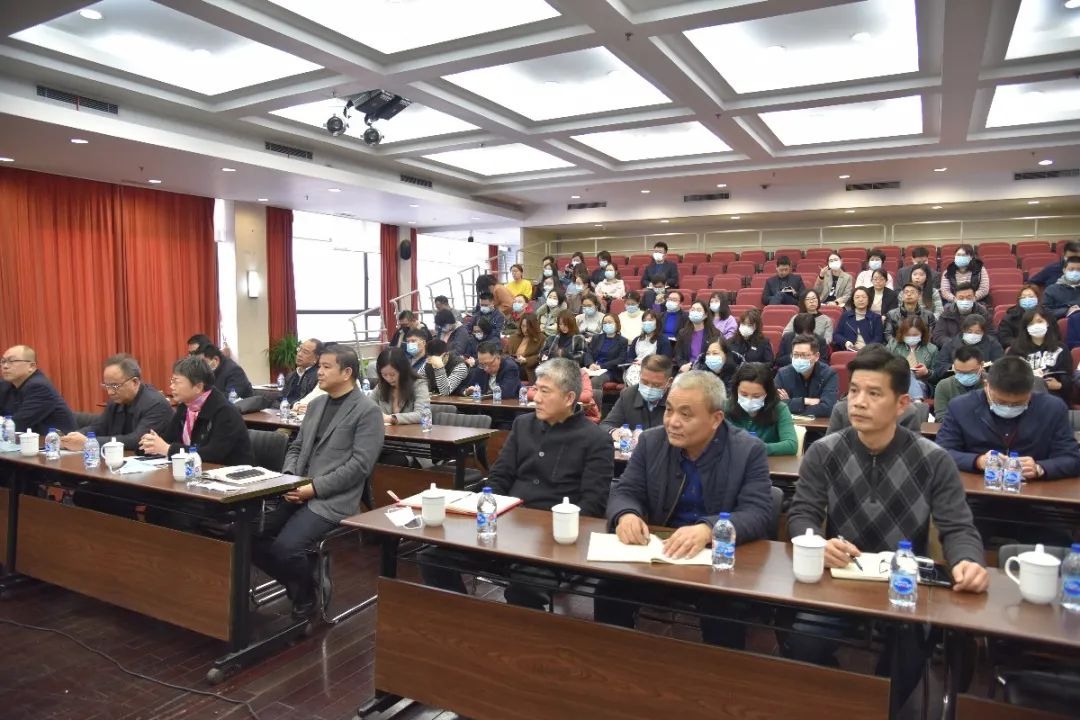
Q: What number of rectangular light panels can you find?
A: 10